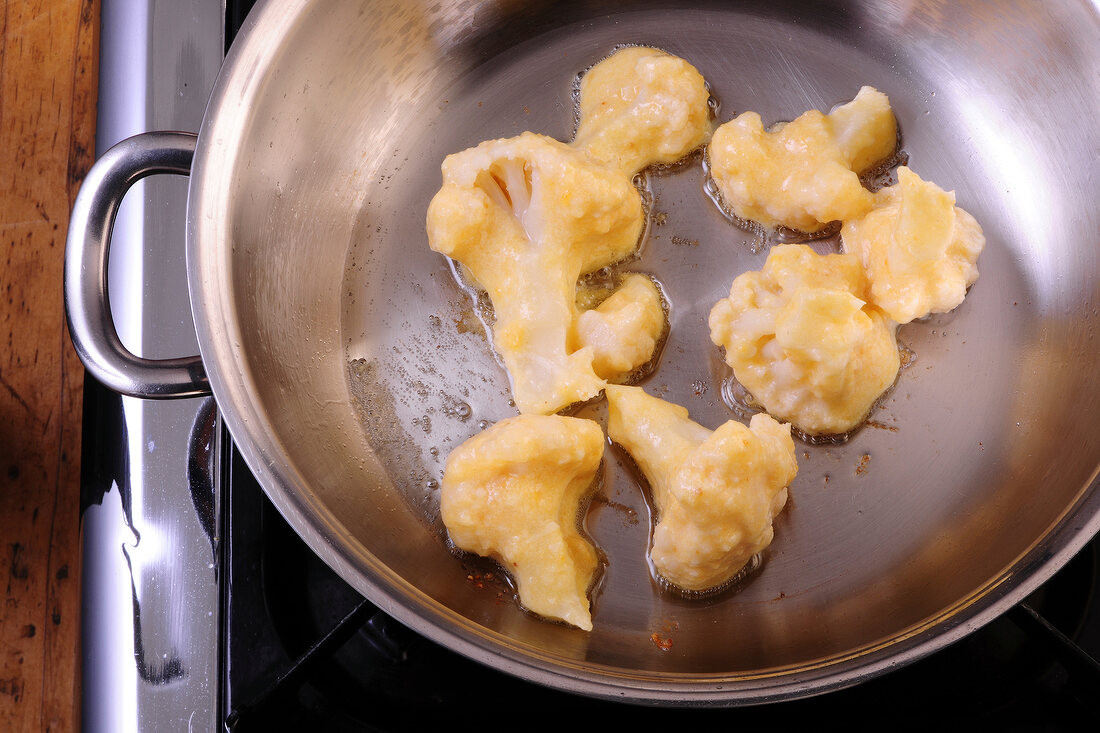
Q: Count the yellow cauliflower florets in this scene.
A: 8